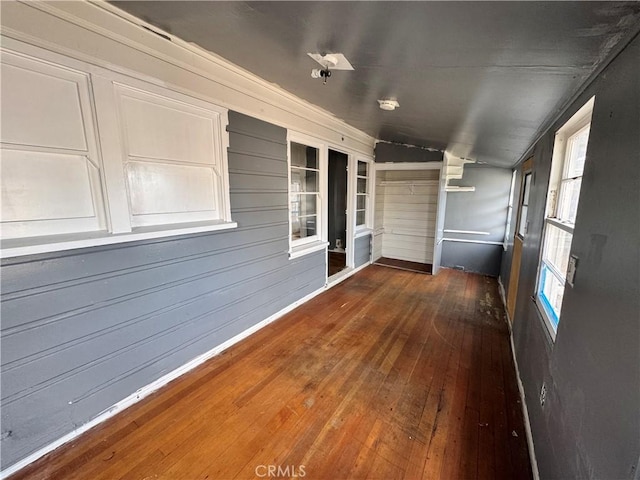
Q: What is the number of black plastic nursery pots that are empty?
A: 0